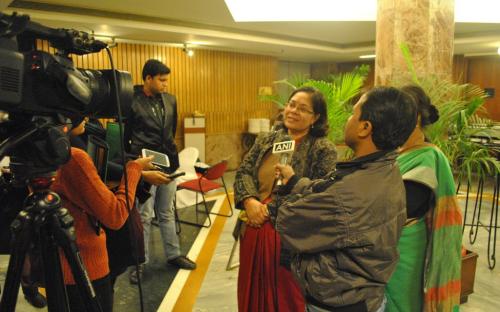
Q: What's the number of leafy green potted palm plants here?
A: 2